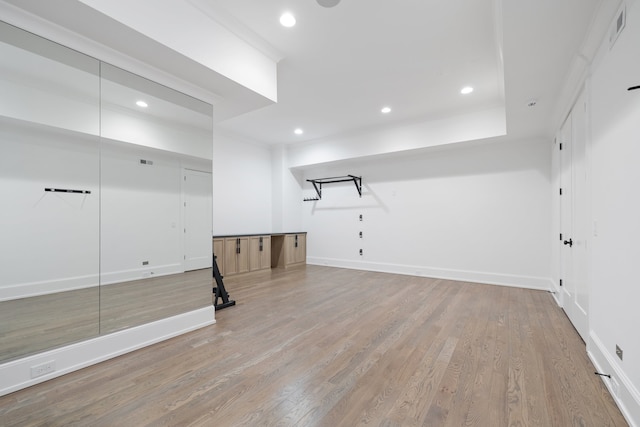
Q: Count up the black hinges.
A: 4